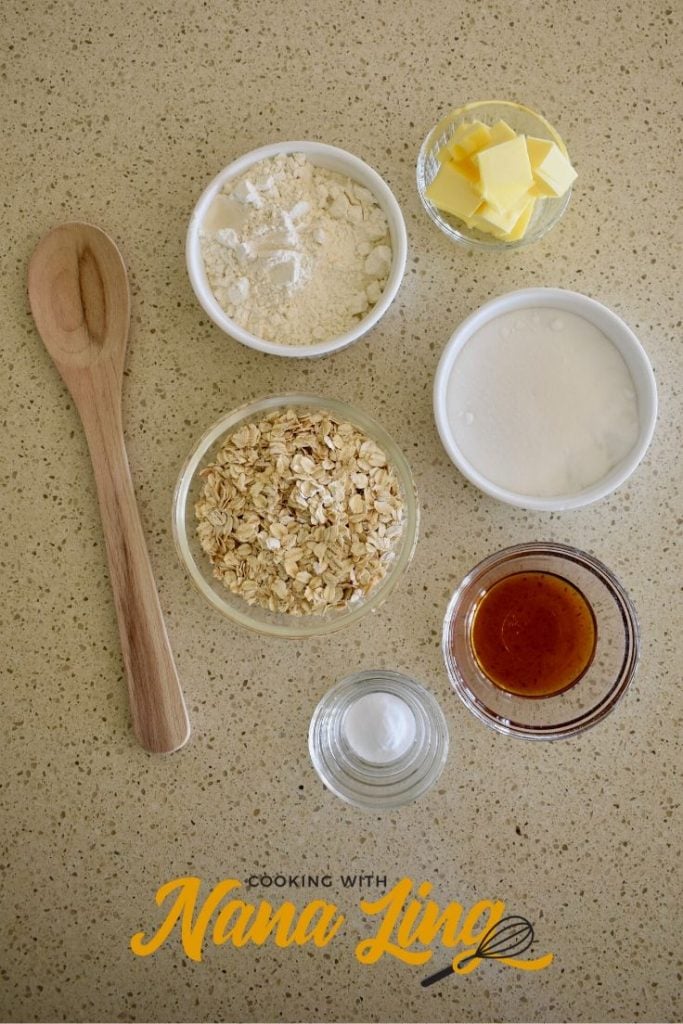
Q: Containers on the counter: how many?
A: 6